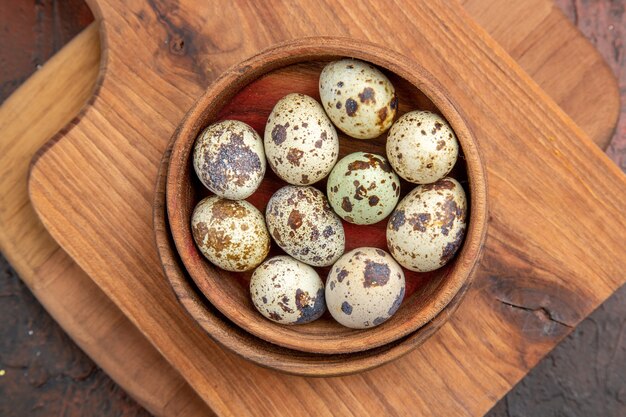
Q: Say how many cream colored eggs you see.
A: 9